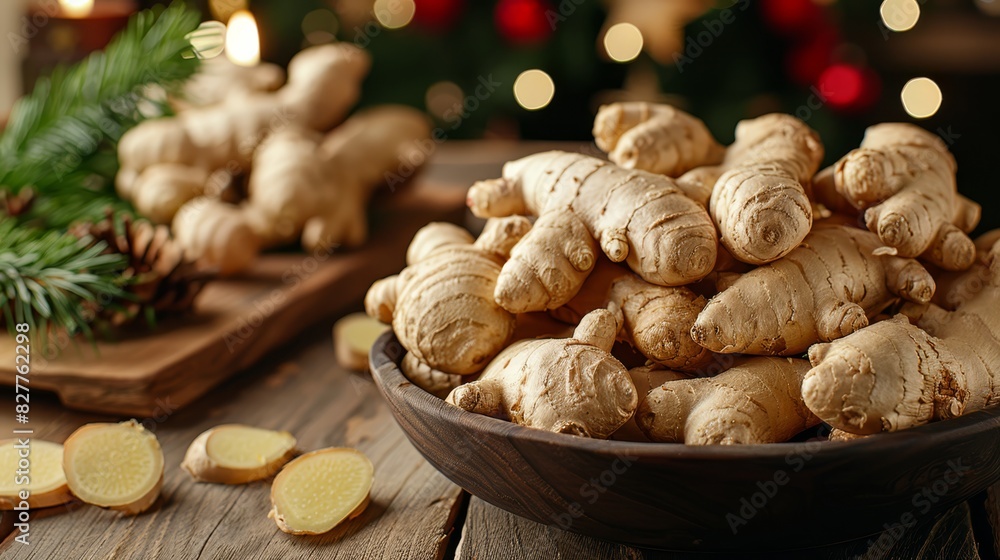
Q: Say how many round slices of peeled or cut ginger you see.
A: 5